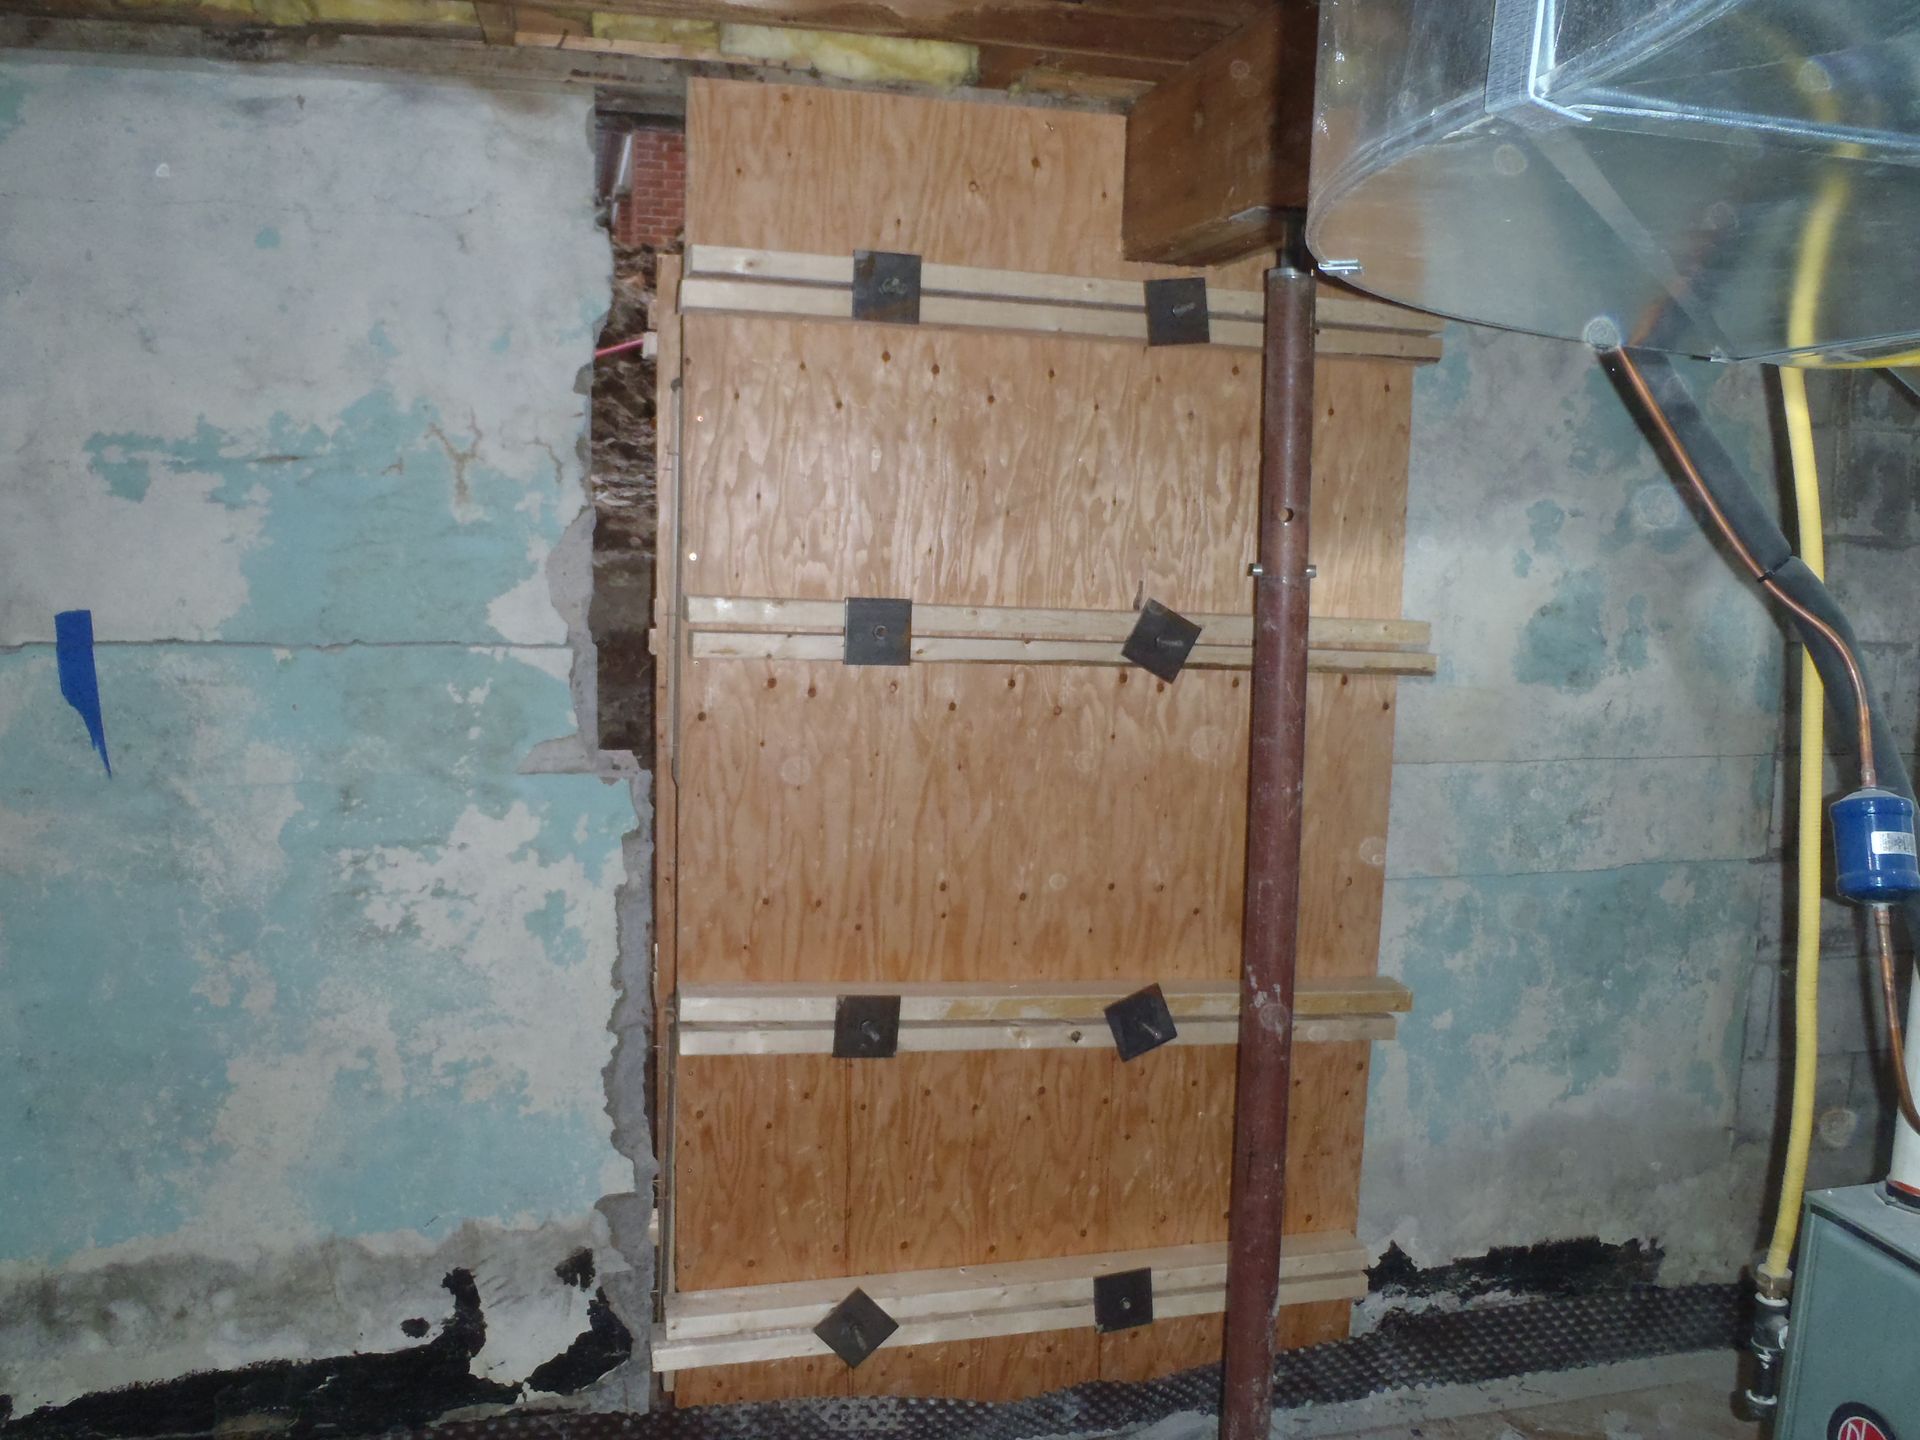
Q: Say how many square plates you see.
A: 8